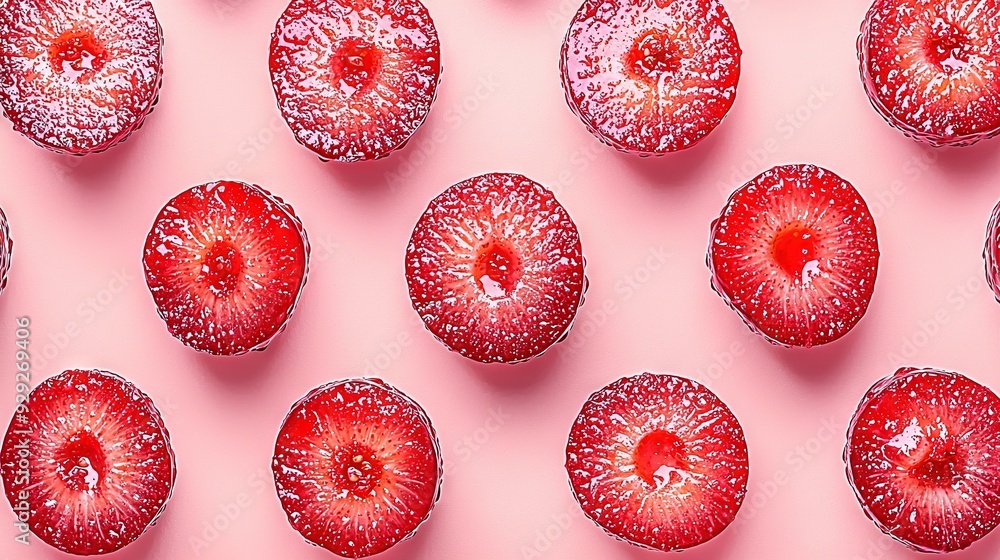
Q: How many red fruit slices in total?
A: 13